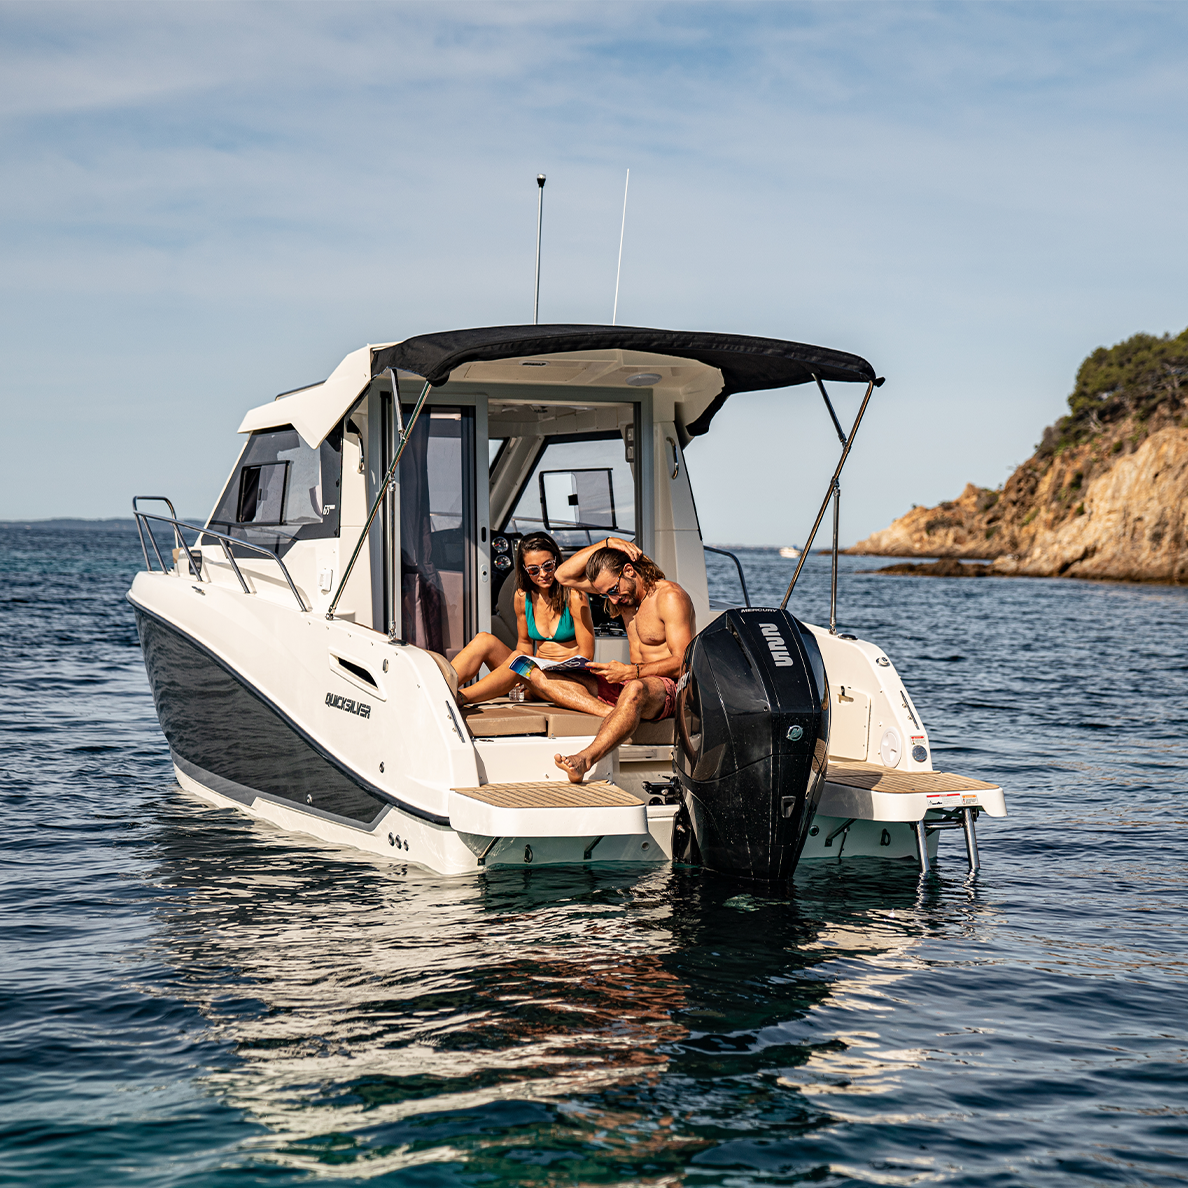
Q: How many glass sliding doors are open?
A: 1